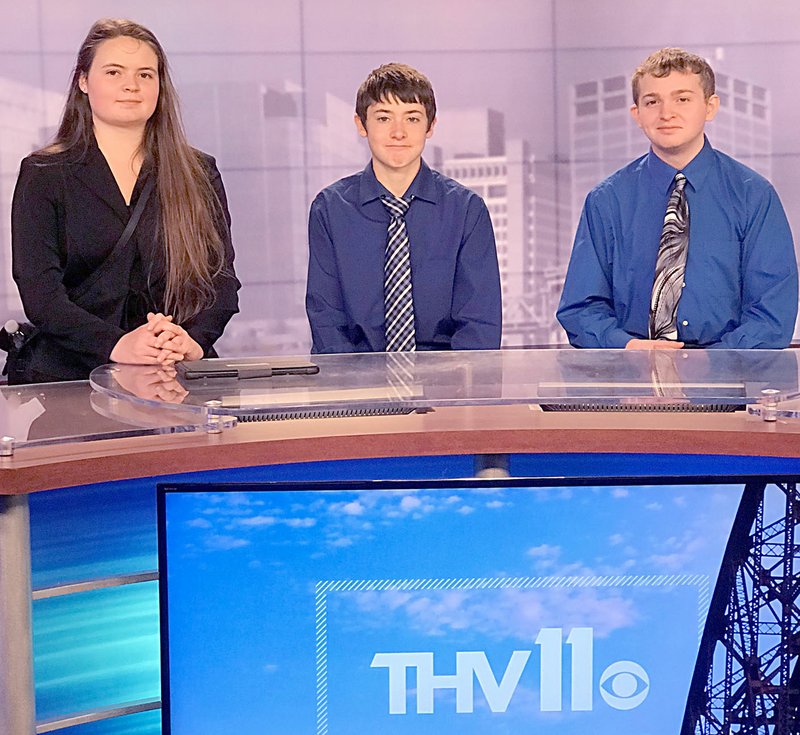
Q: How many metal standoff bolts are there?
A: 3